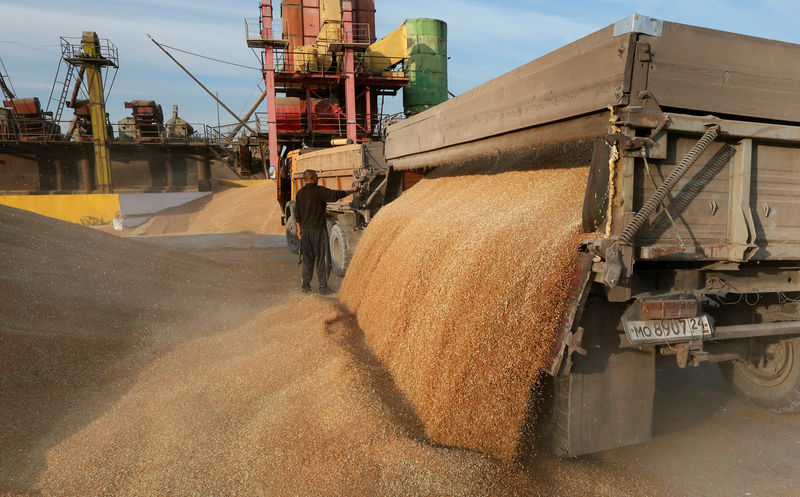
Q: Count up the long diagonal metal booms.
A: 1